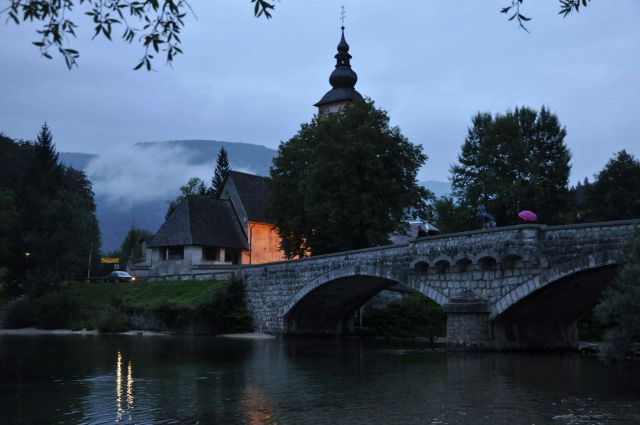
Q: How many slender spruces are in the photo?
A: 2